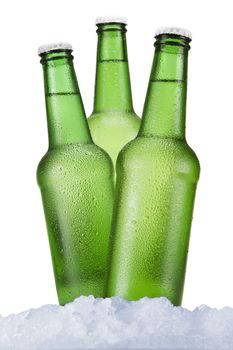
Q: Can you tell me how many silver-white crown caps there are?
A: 3